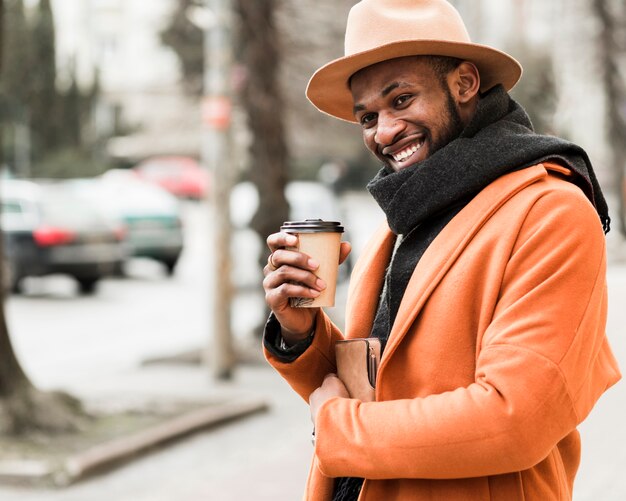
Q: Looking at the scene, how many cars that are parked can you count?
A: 3